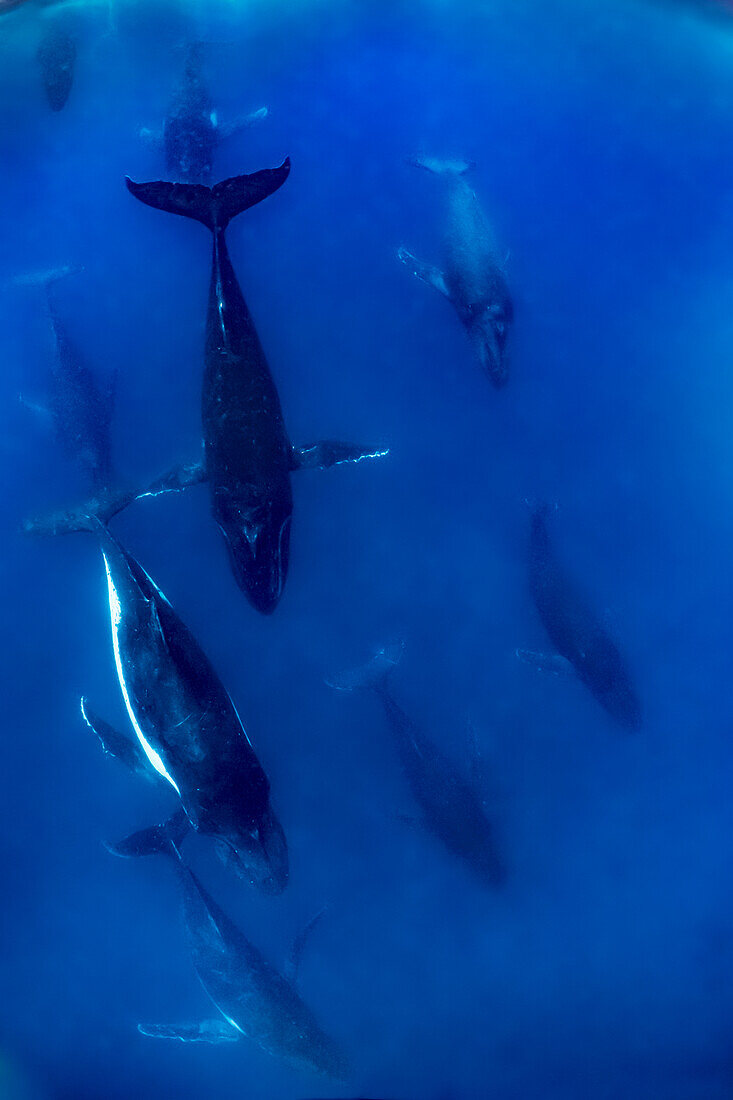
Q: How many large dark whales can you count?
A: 9